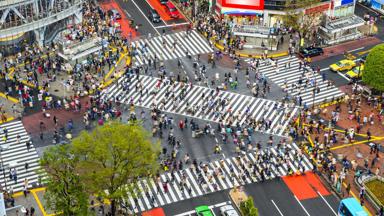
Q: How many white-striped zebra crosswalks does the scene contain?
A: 5